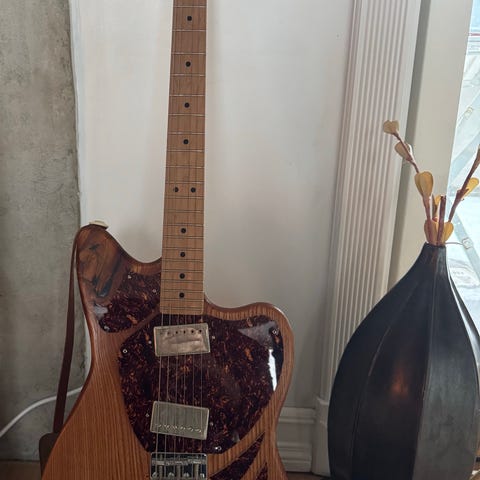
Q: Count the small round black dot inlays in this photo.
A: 10